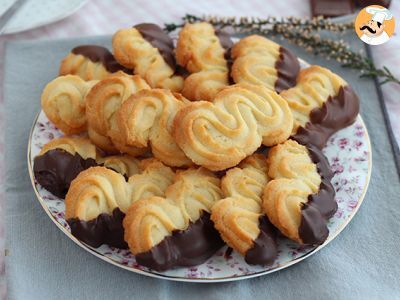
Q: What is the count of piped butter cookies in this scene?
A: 14